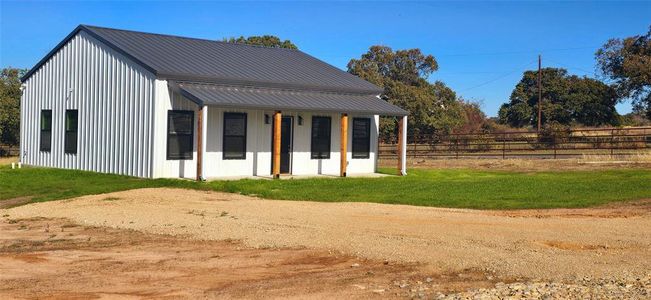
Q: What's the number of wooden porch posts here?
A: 4